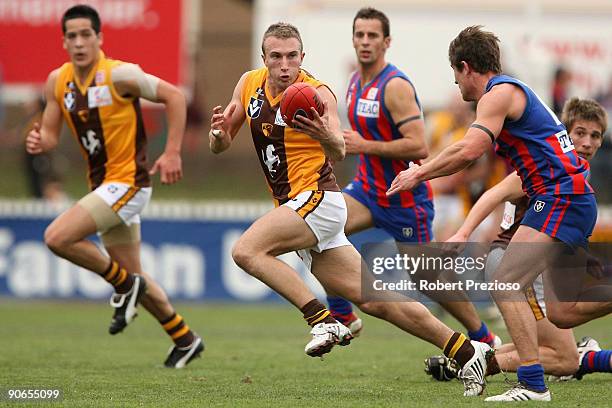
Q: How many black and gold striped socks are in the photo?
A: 4